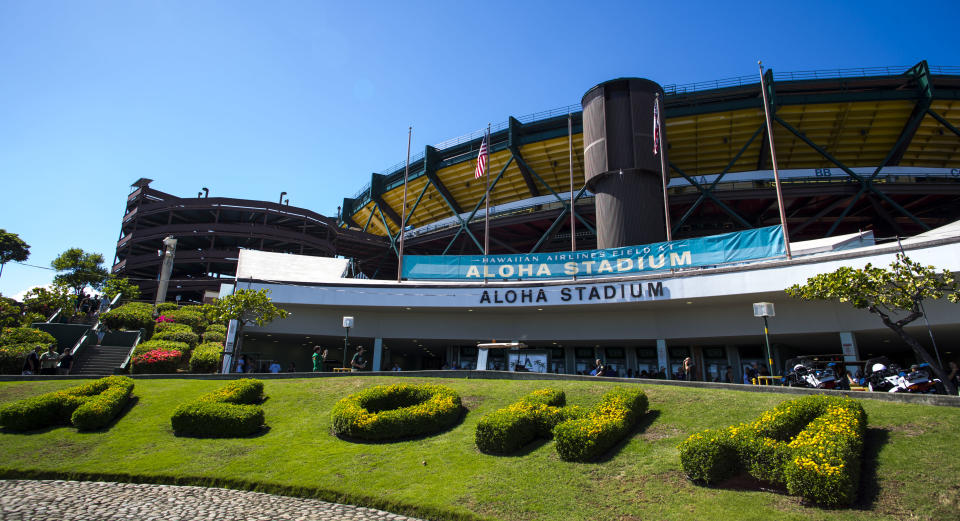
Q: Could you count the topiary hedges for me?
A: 5